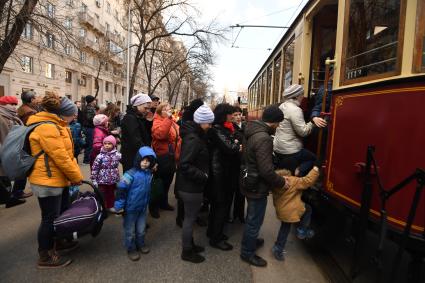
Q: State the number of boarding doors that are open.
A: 1